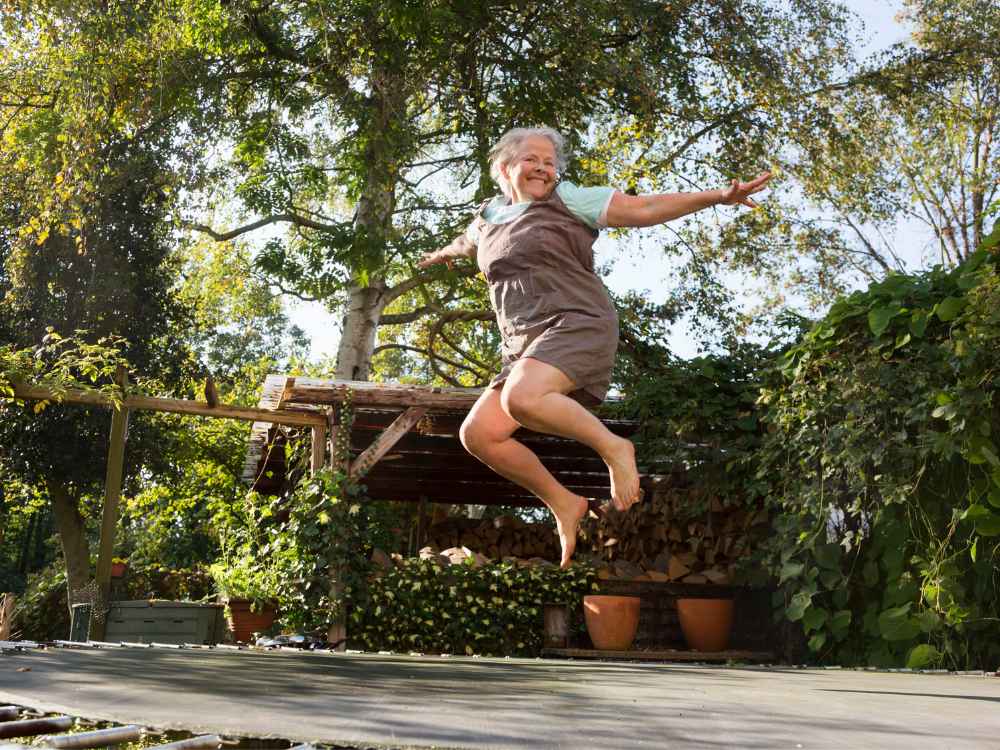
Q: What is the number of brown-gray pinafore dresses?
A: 1